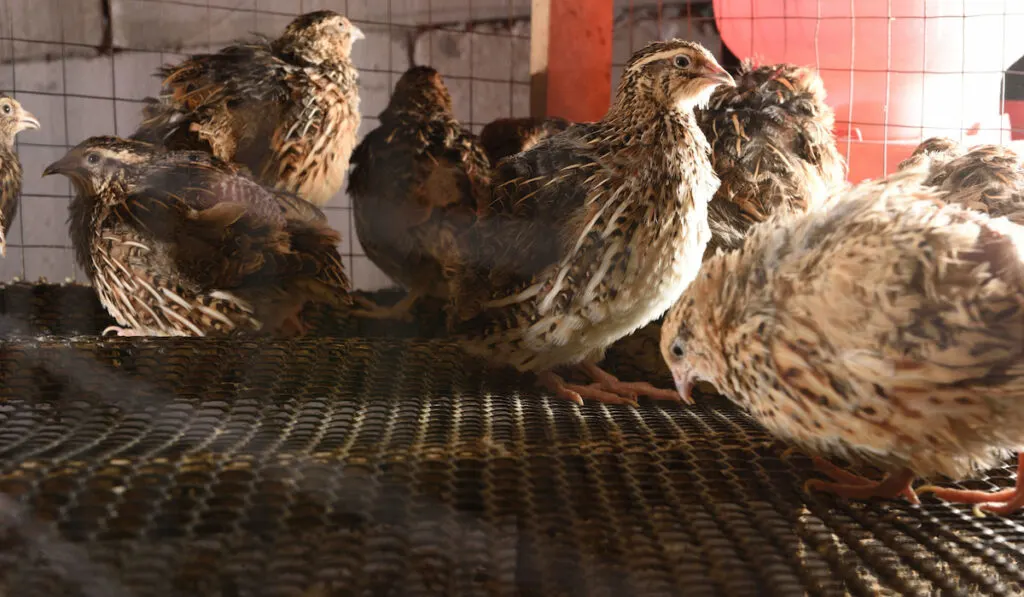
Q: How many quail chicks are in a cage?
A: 9